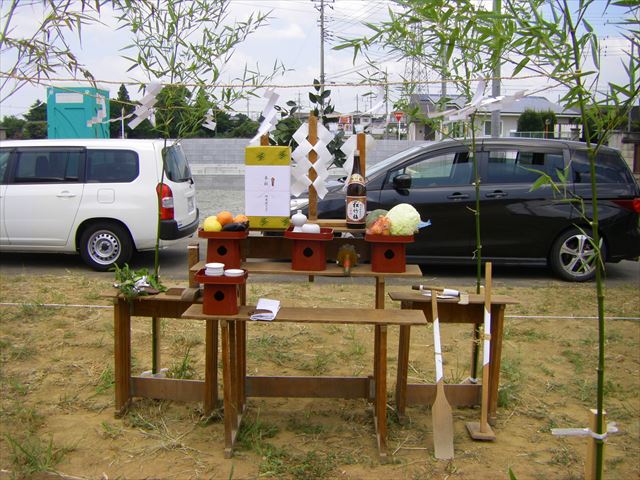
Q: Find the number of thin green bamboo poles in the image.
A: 3